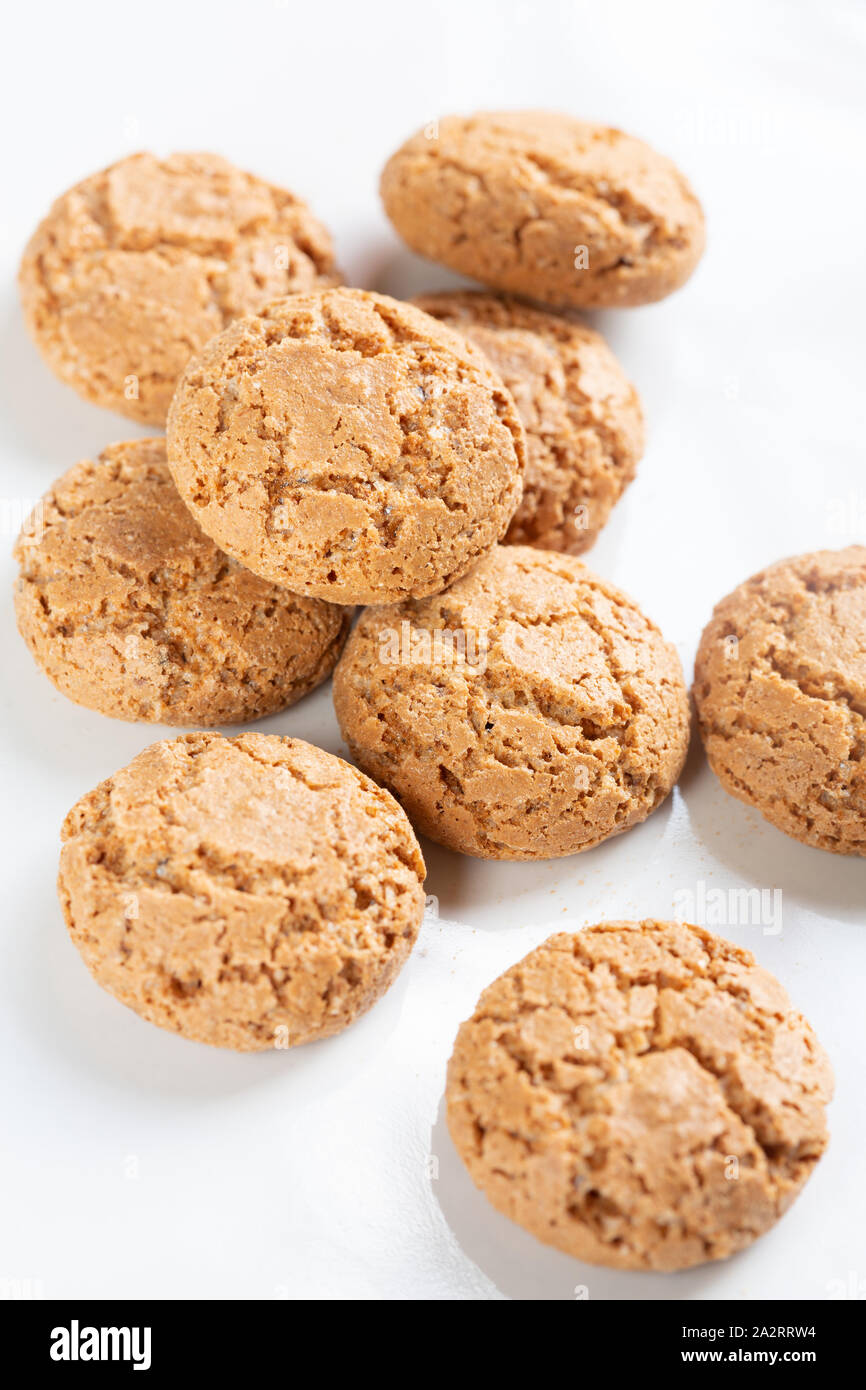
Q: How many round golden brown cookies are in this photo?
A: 9